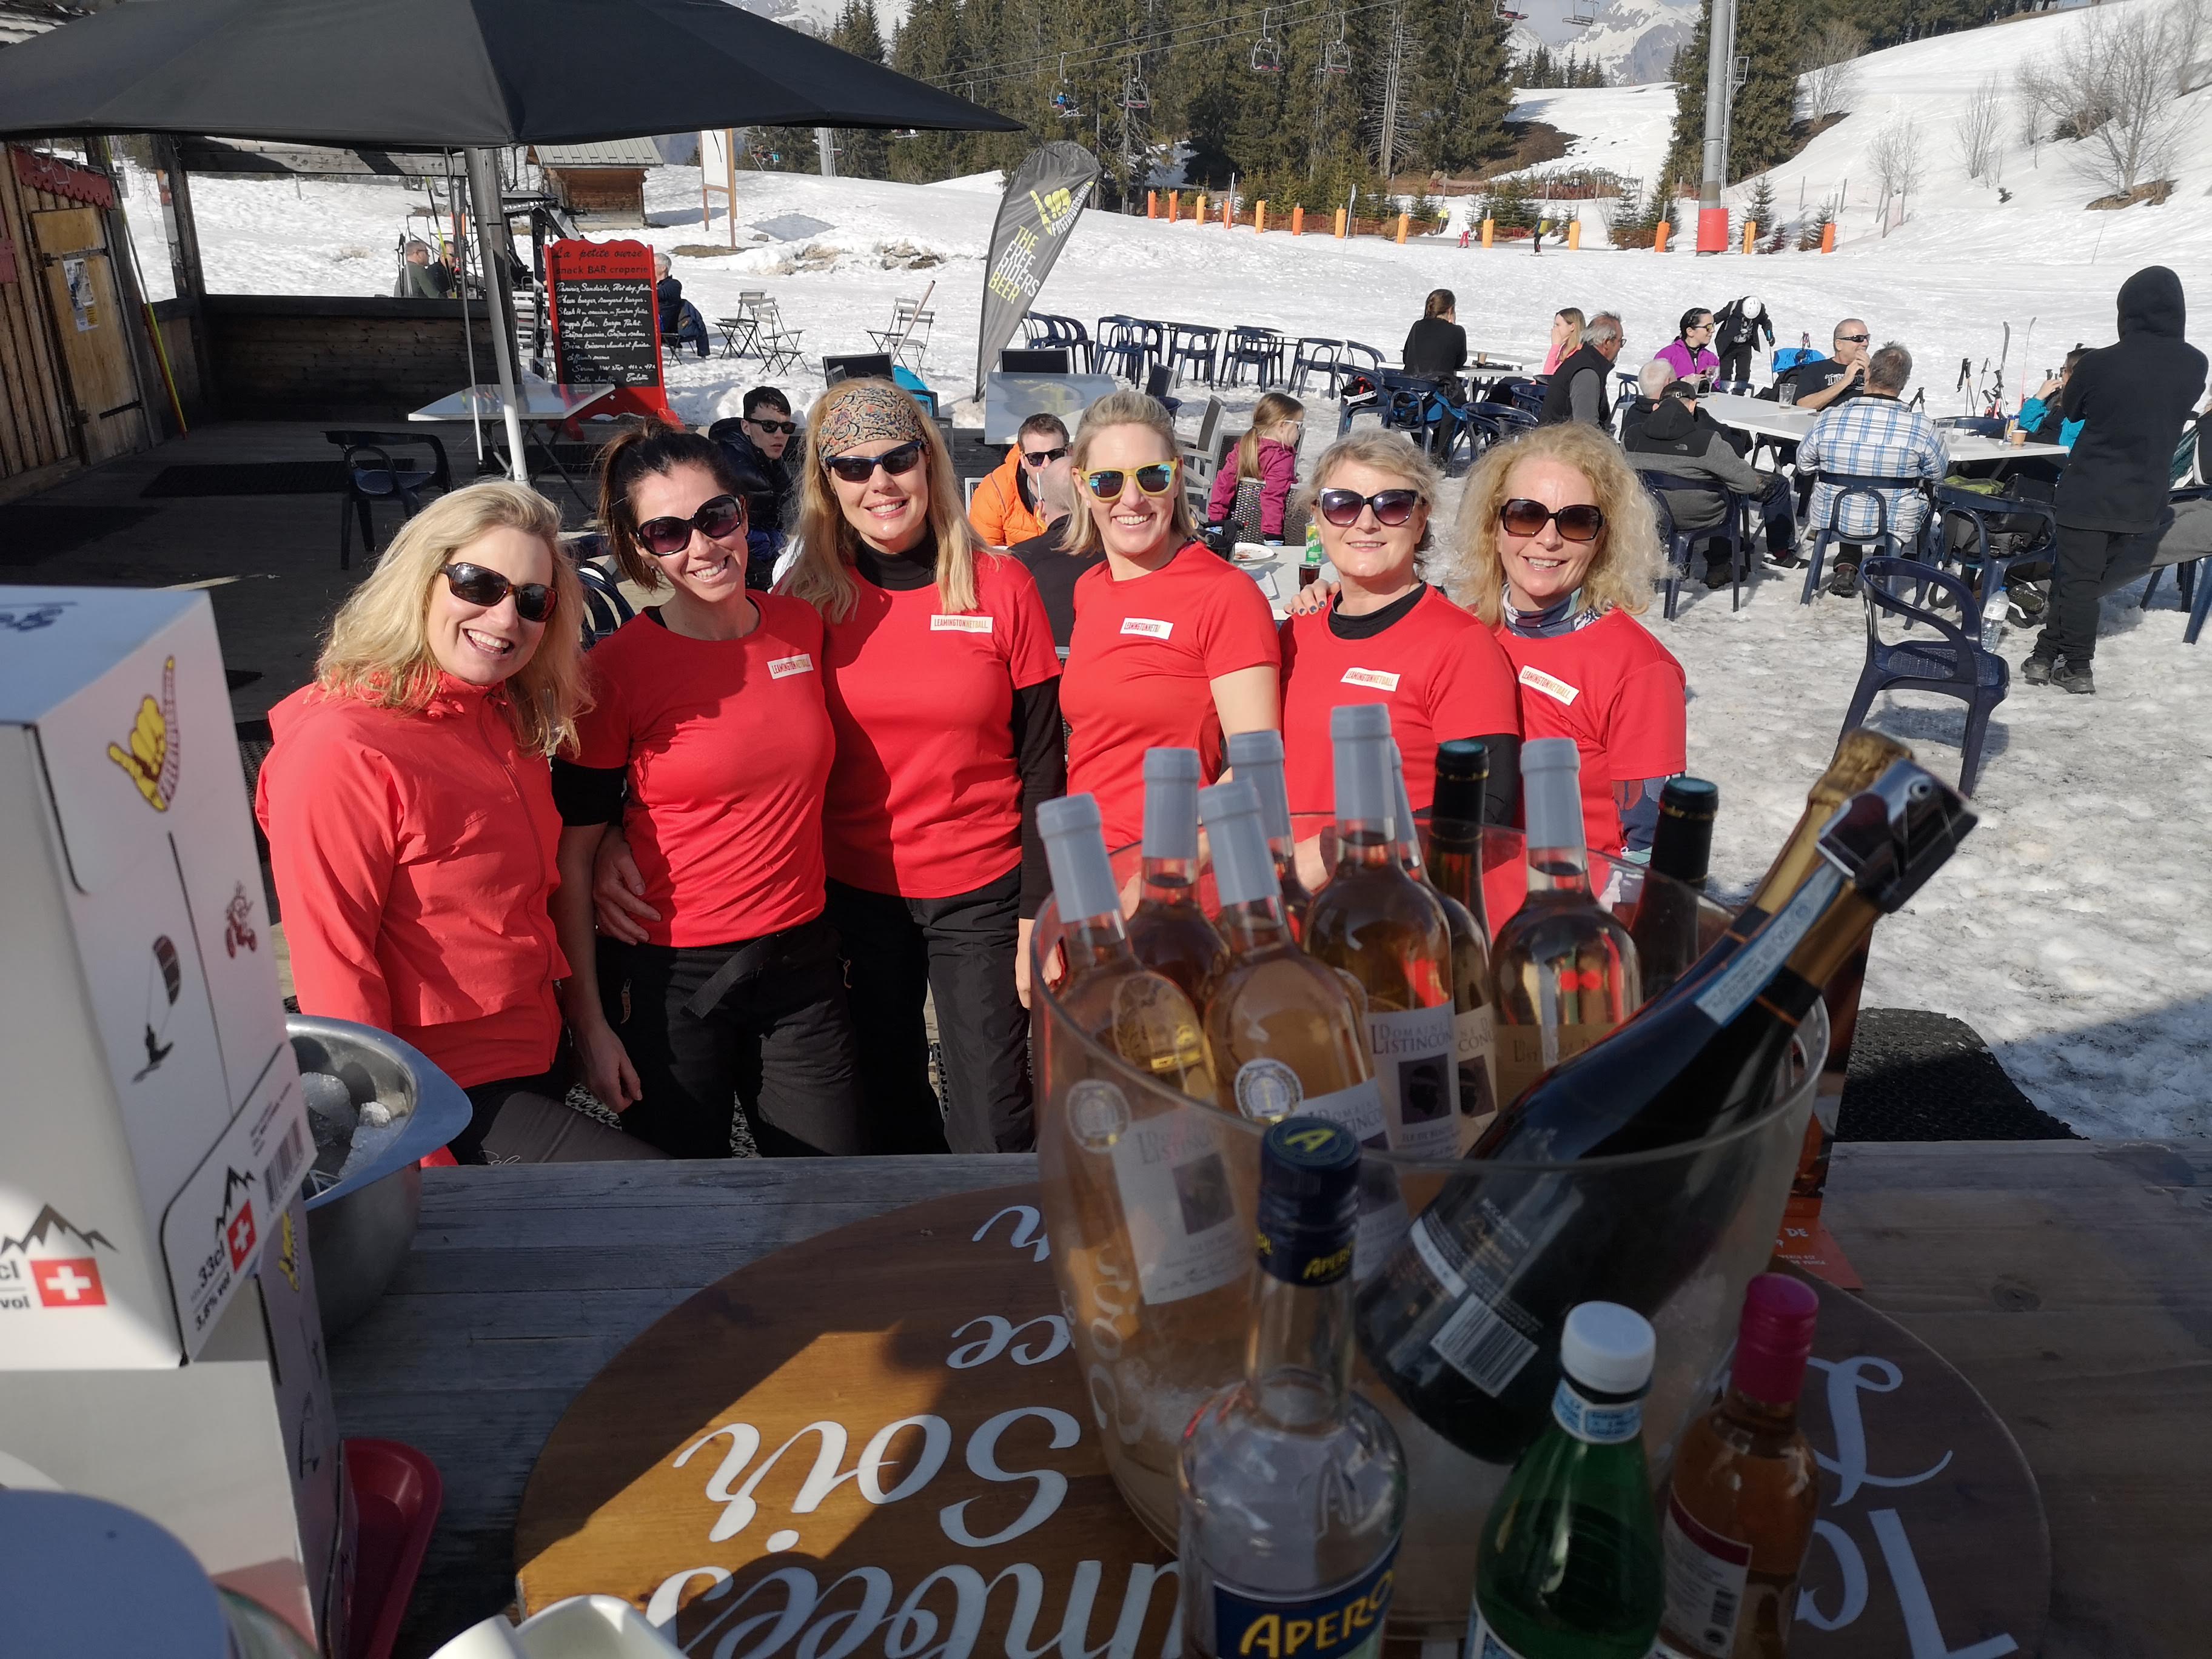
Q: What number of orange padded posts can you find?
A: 13